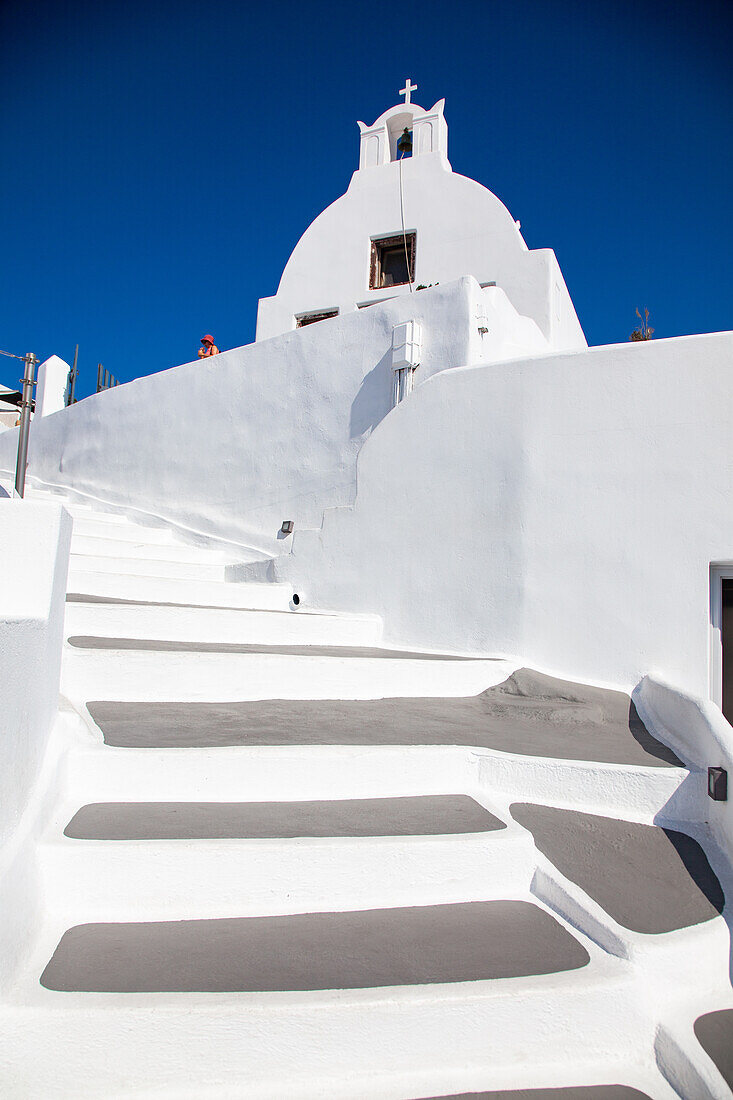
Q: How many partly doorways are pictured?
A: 1